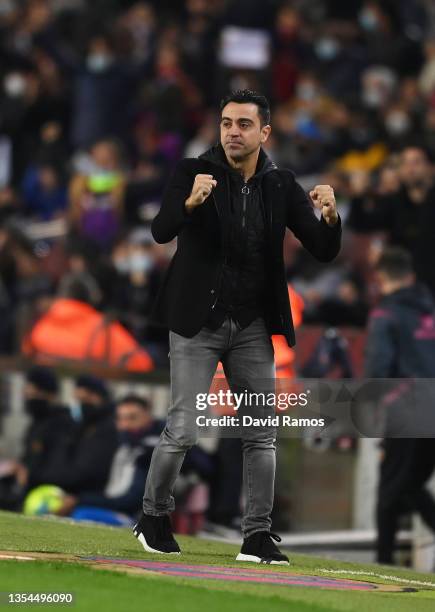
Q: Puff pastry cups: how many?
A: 0